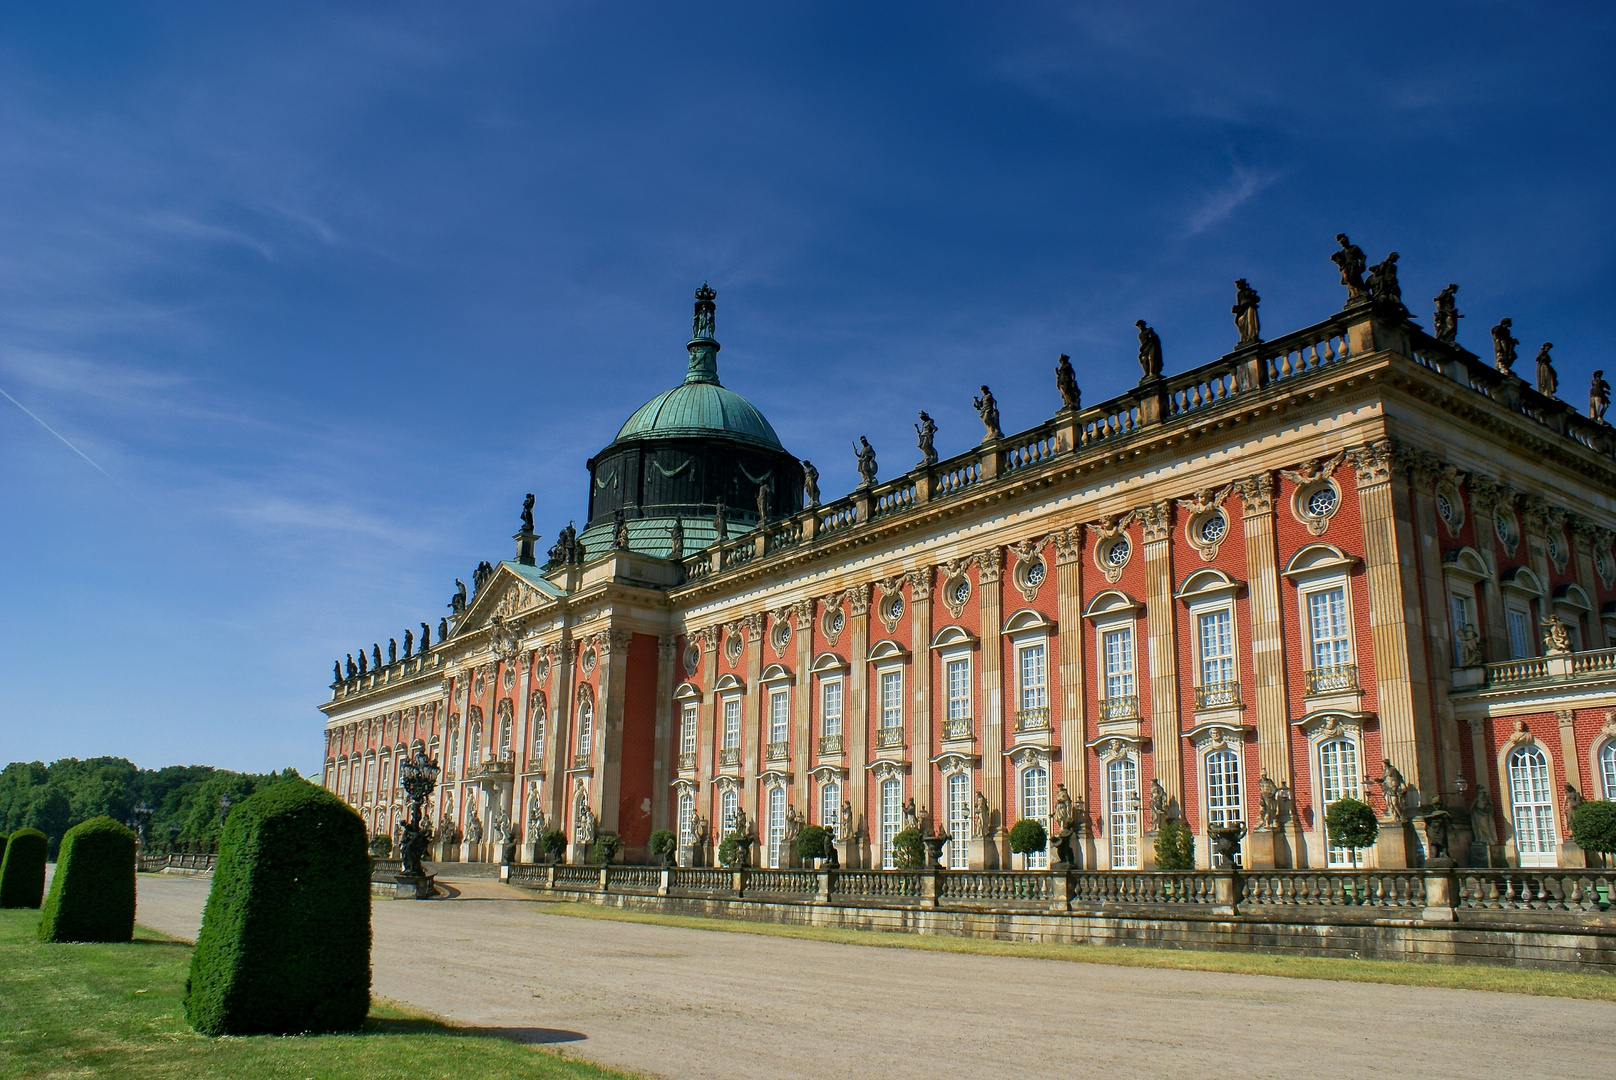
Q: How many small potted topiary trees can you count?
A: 11